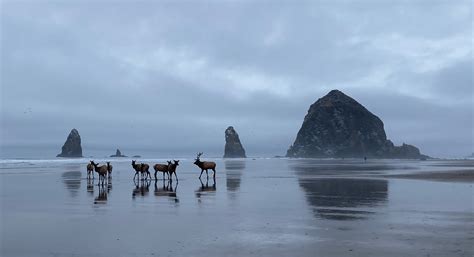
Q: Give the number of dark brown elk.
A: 8